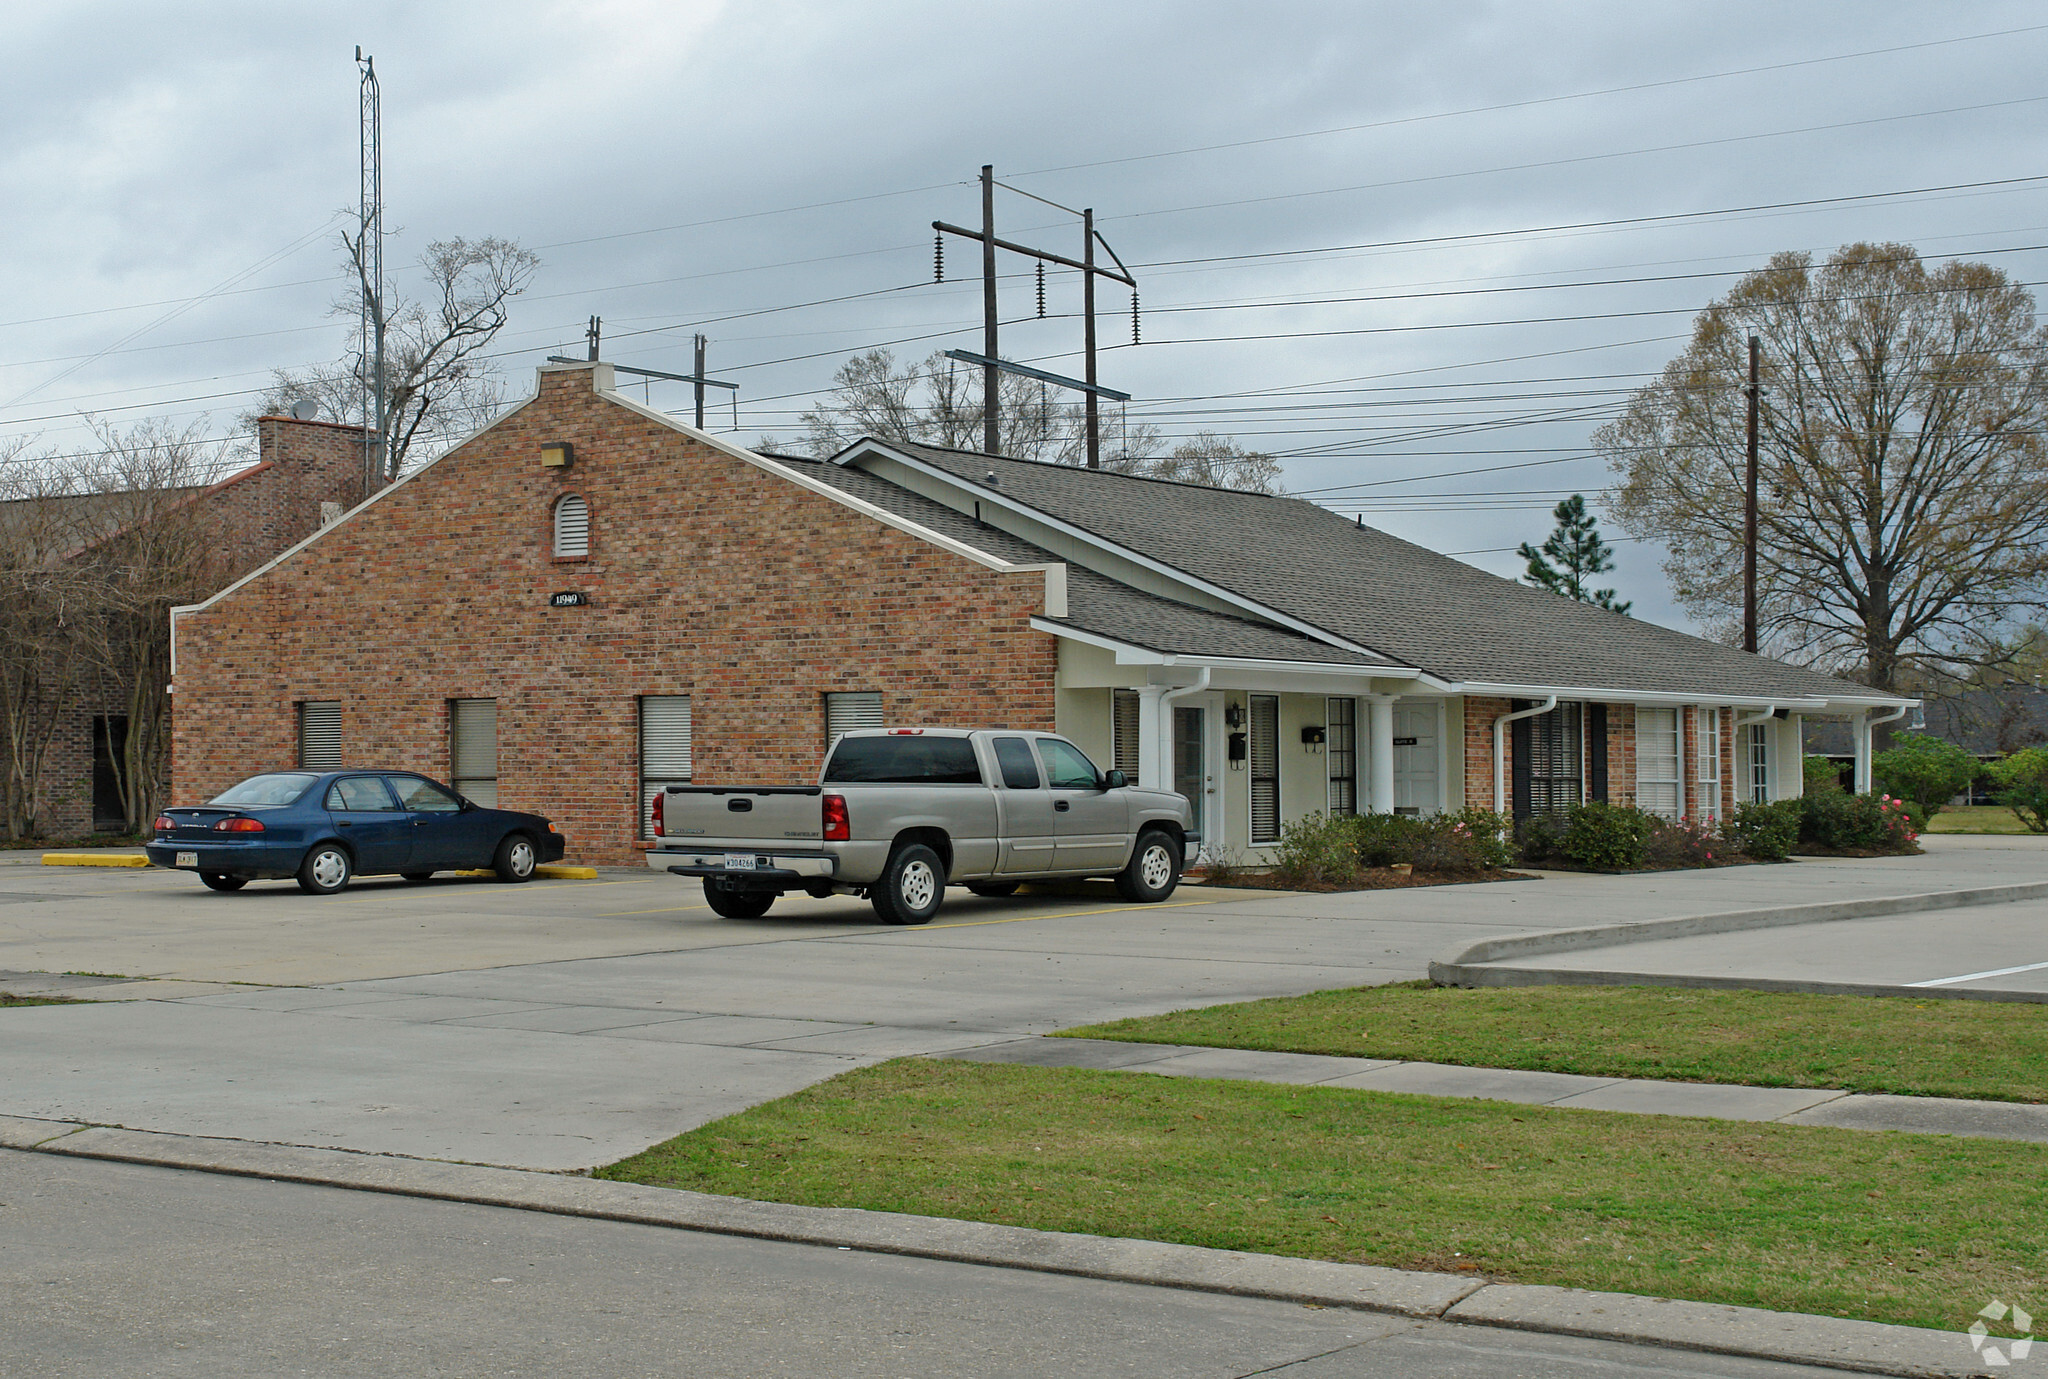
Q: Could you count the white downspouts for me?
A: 4